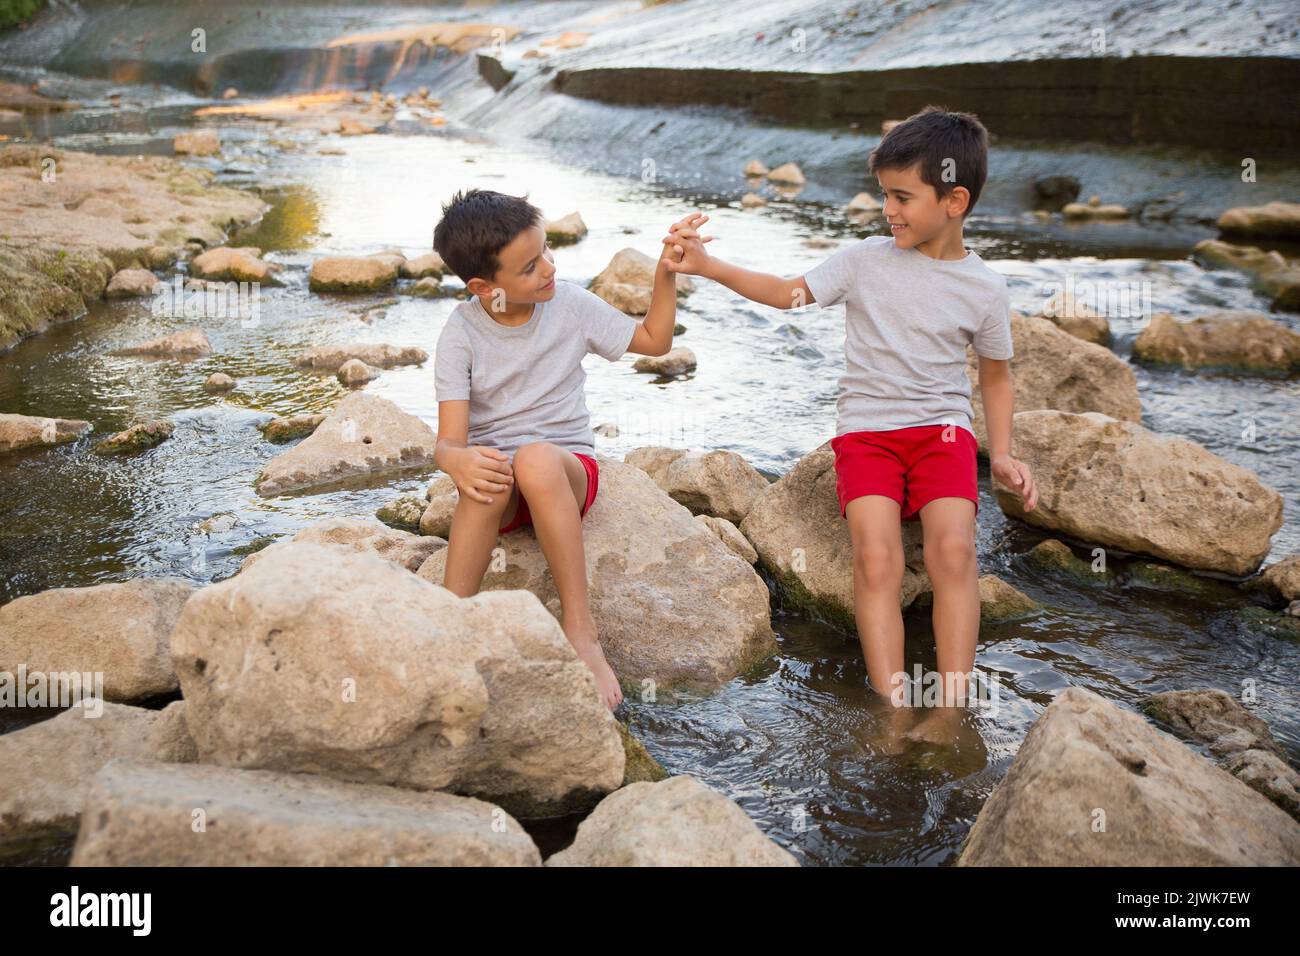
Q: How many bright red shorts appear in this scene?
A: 2